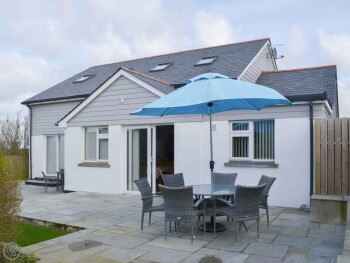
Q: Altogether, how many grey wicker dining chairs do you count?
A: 6